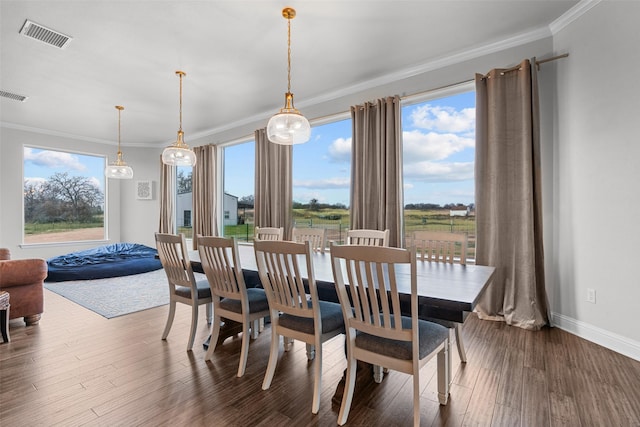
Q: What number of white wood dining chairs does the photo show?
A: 8